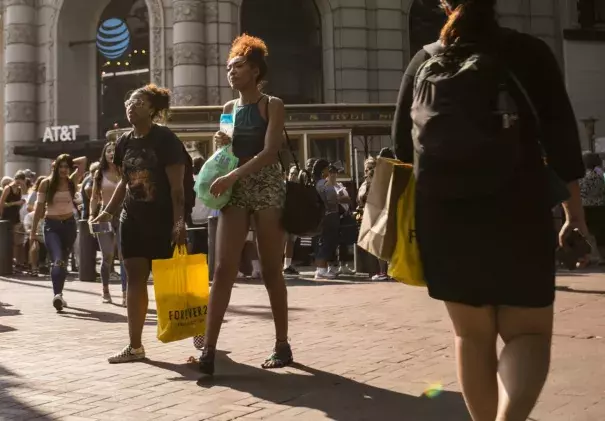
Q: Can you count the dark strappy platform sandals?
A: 2